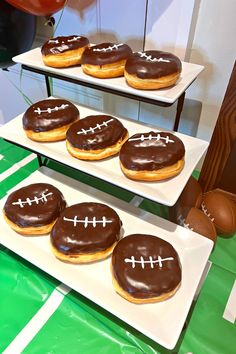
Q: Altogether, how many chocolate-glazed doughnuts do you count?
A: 9